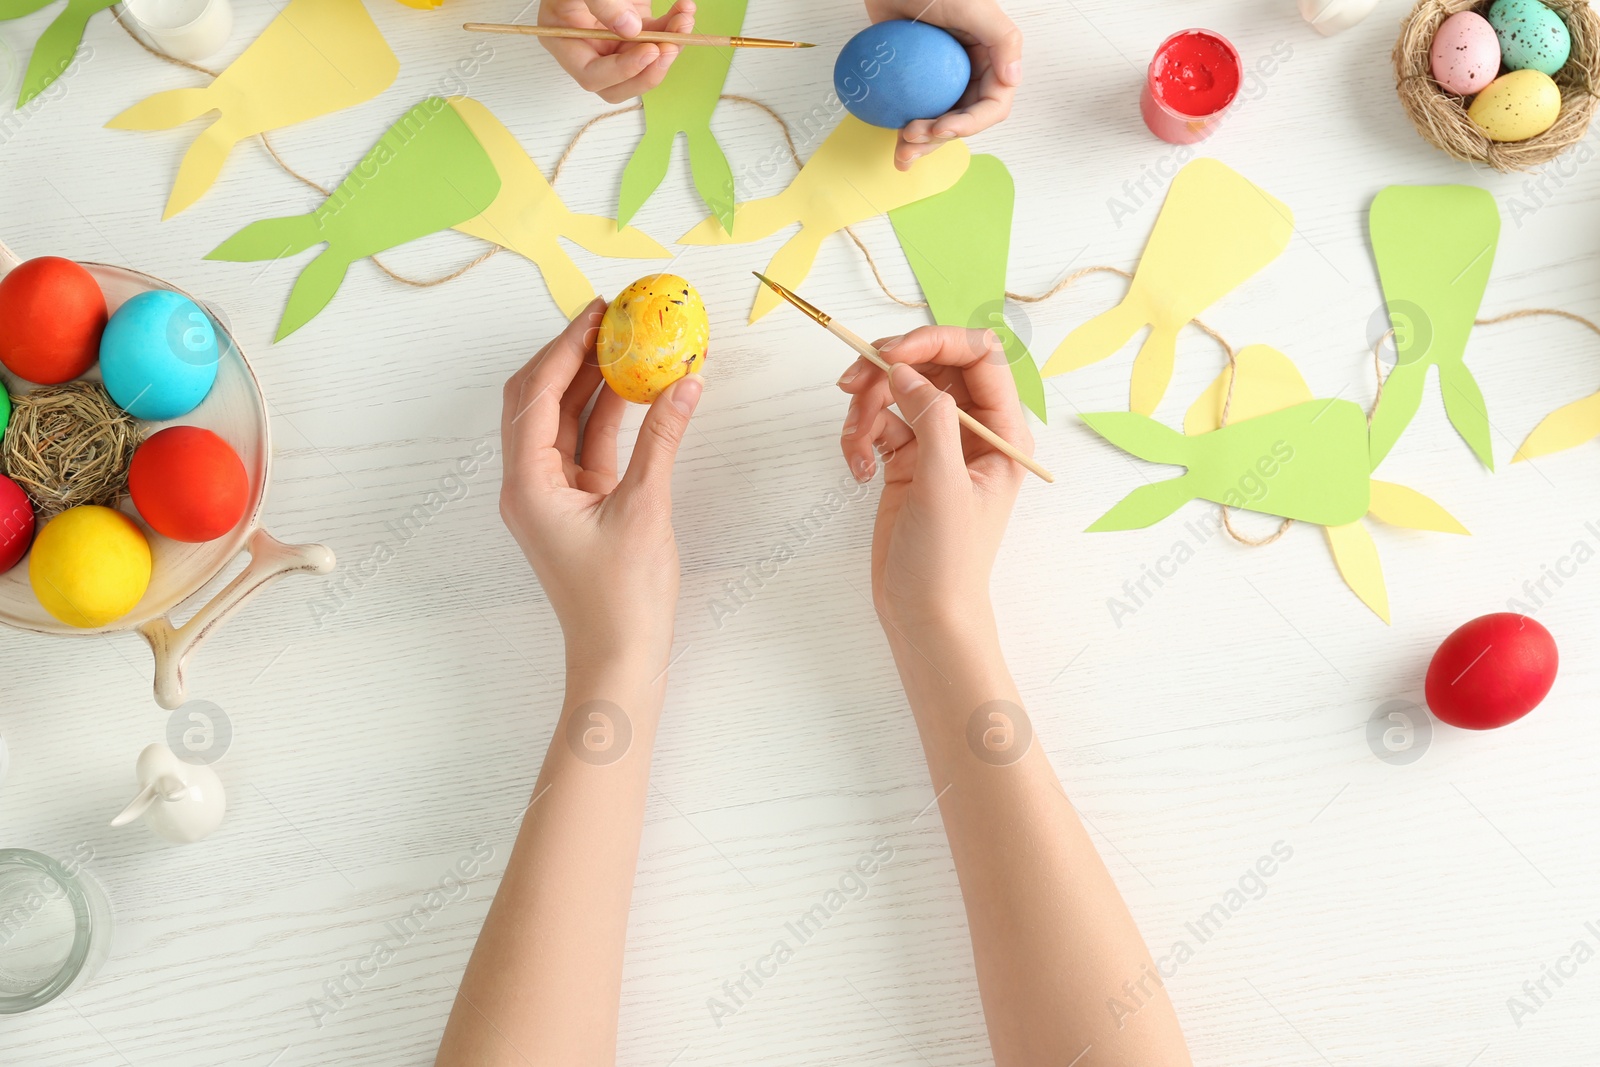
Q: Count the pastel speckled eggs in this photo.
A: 3